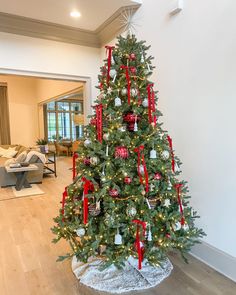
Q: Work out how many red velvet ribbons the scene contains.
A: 11